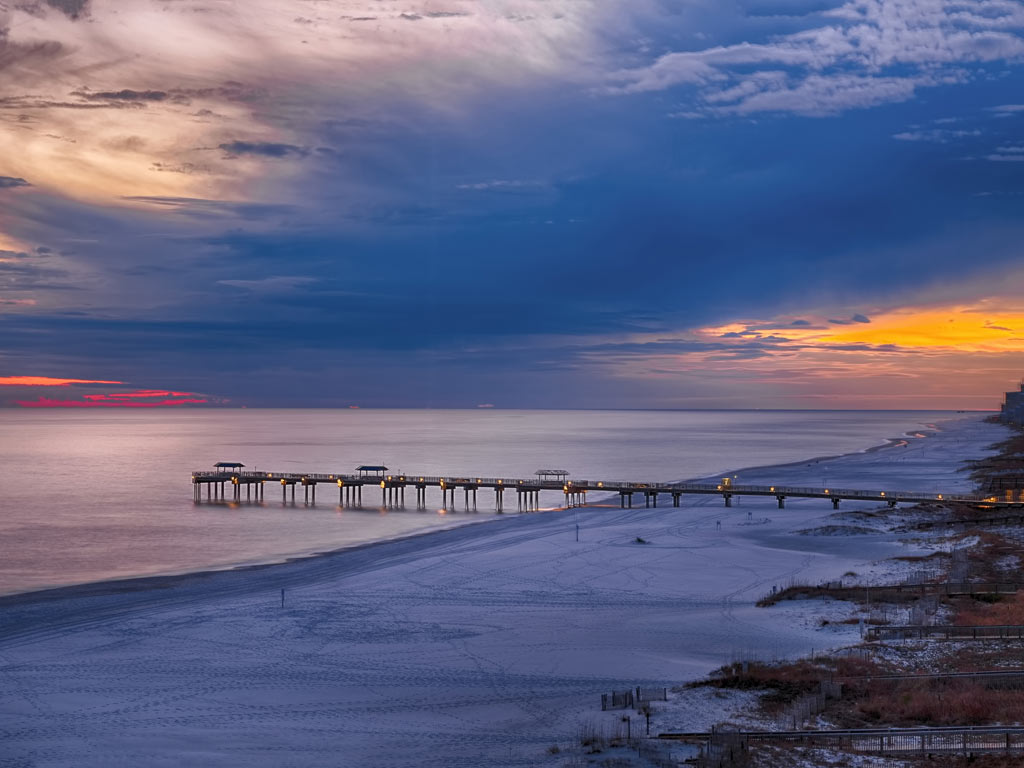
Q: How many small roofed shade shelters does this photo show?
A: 3